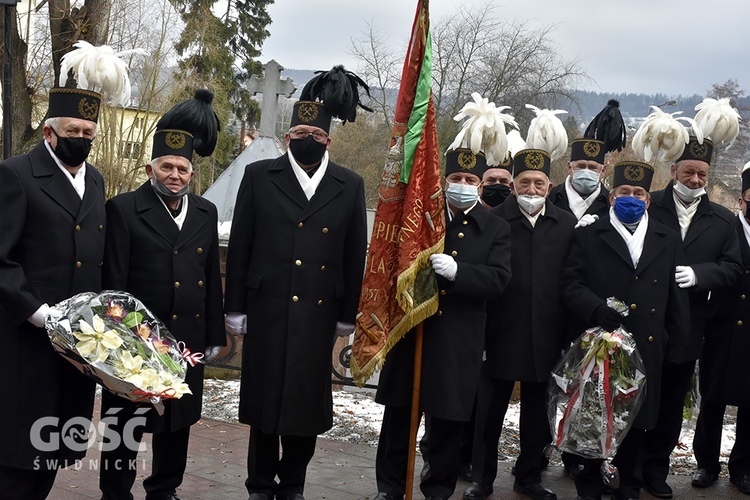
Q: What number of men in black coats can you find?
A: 10